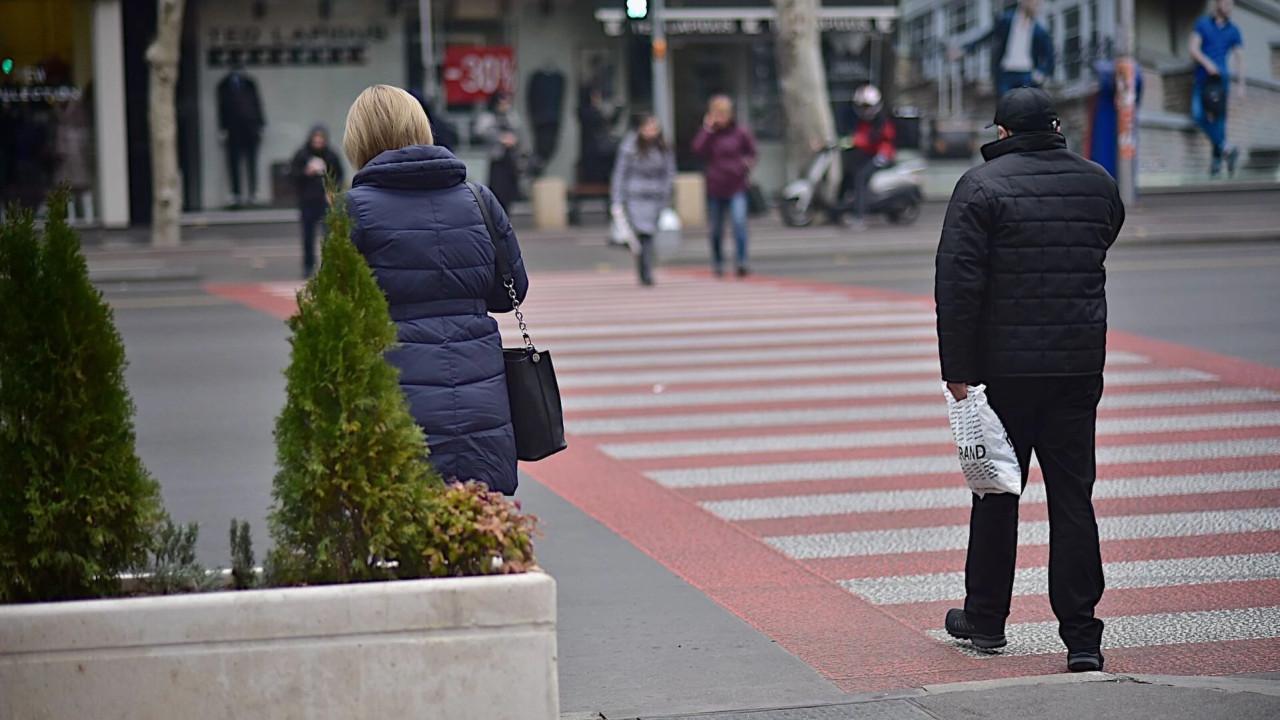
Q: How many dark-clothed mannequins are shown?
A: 2